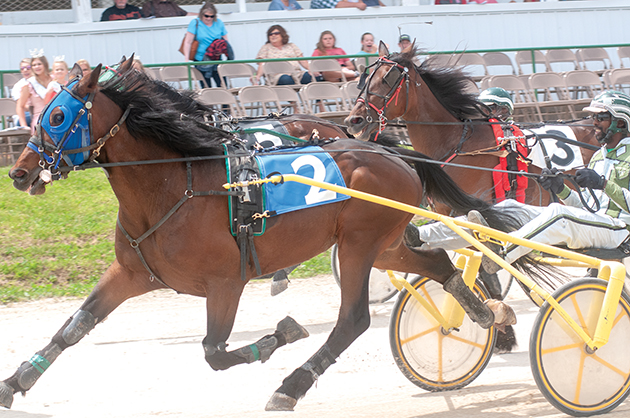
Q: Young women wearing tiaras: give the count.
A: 2